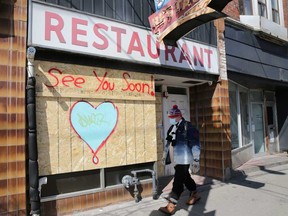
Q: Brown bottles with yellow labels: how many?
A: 0